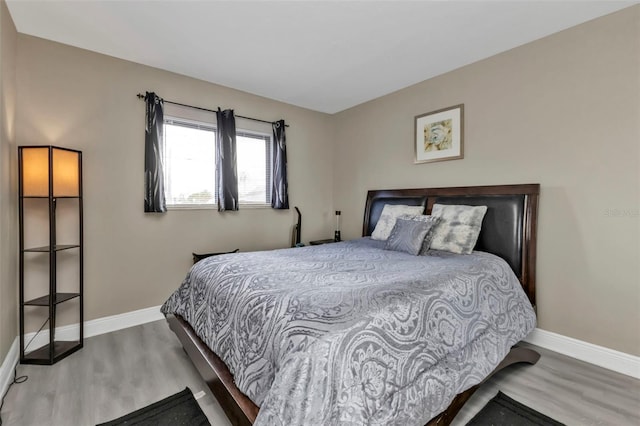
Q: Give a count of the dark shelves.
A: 3